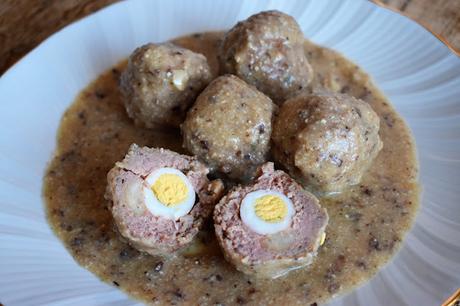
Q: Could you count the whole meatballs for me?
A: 4